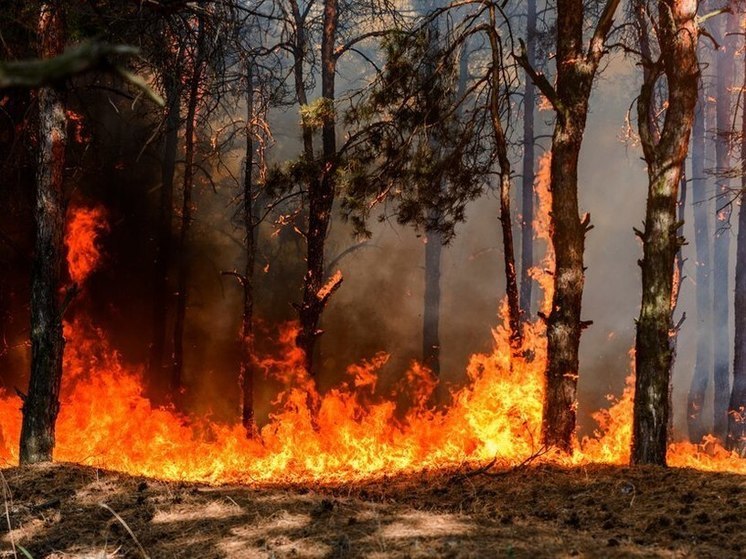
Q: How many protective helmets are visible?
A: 0